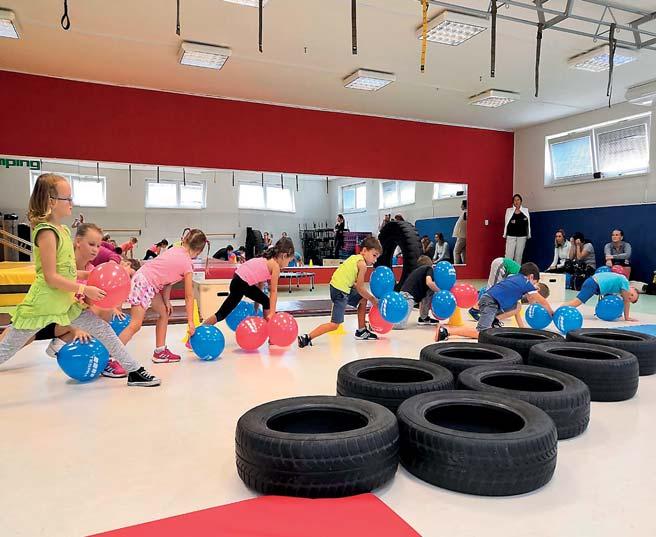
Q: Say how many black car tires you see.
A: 8